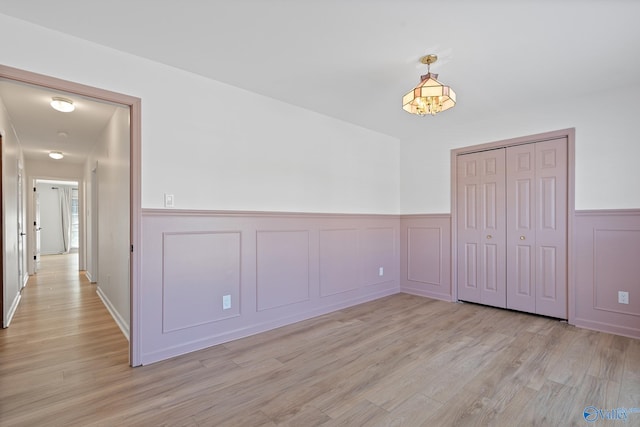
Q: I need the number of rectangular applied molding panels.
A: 6